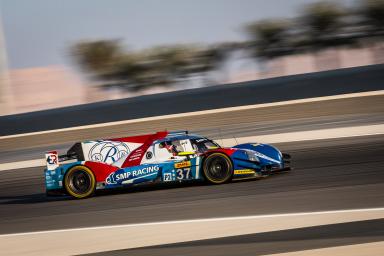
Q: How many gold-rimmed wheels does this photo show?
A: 2